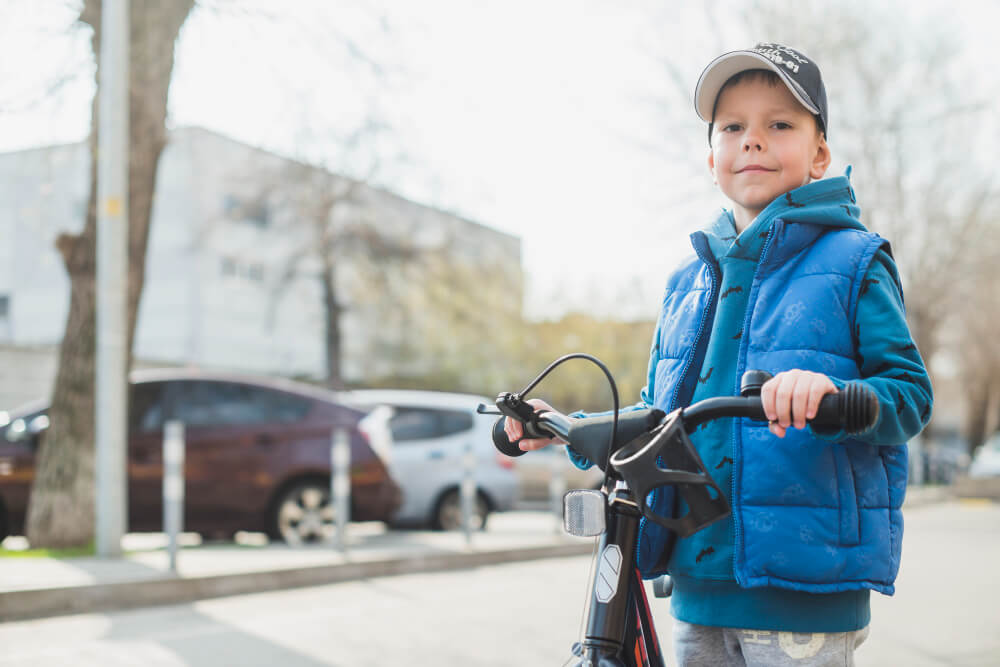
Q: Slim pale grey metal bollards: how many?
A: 4